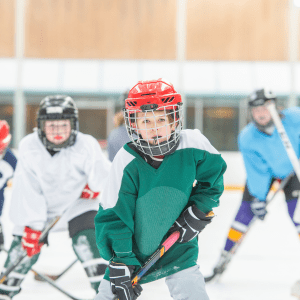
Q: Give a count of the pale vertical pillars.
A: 3